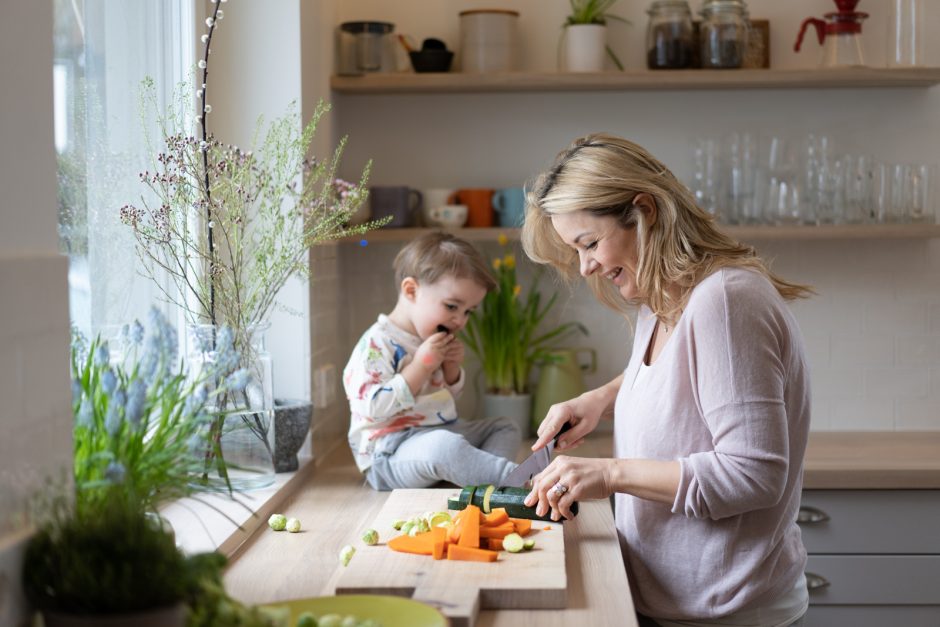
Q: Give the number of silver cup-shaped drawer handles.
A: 2